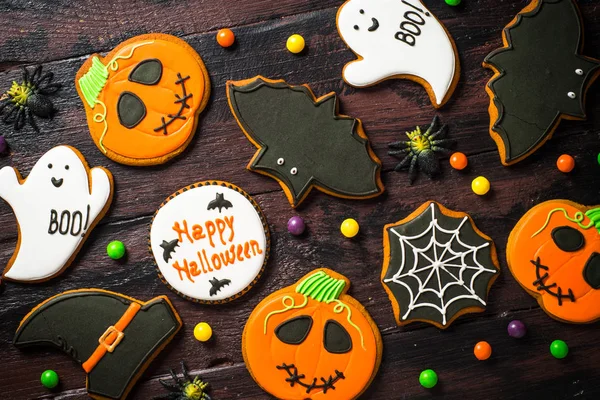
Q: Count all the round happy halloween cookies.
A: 1